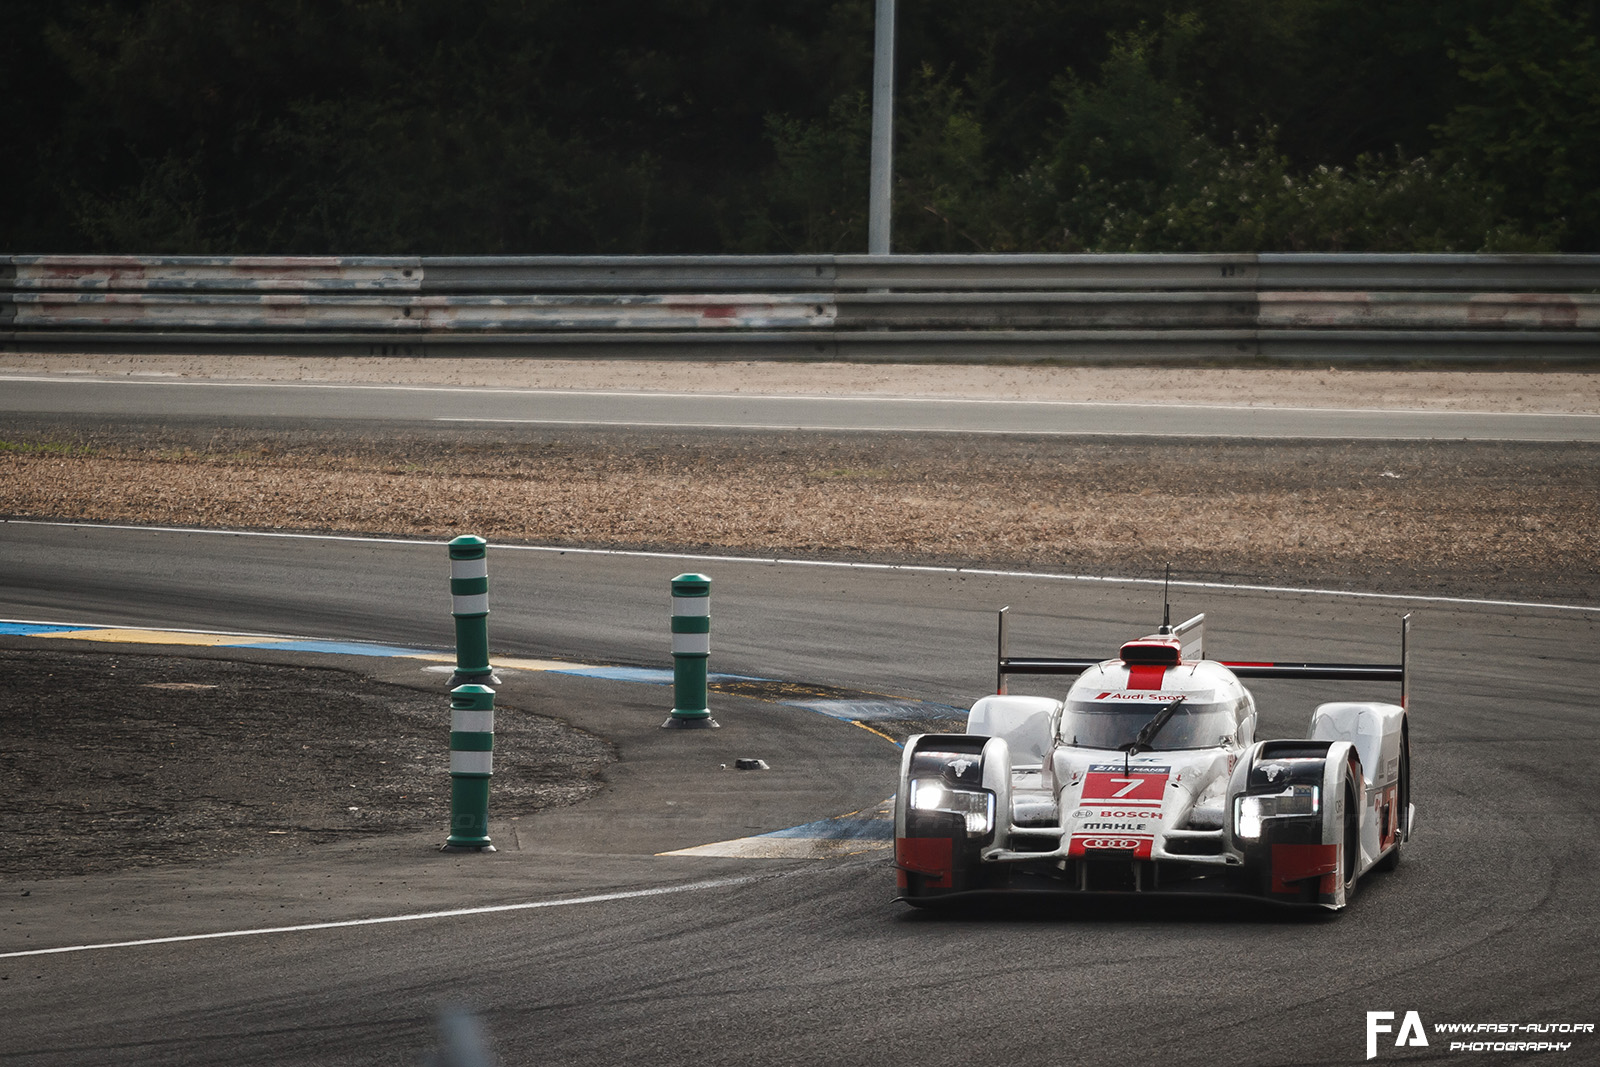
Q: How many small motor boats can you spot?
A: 0